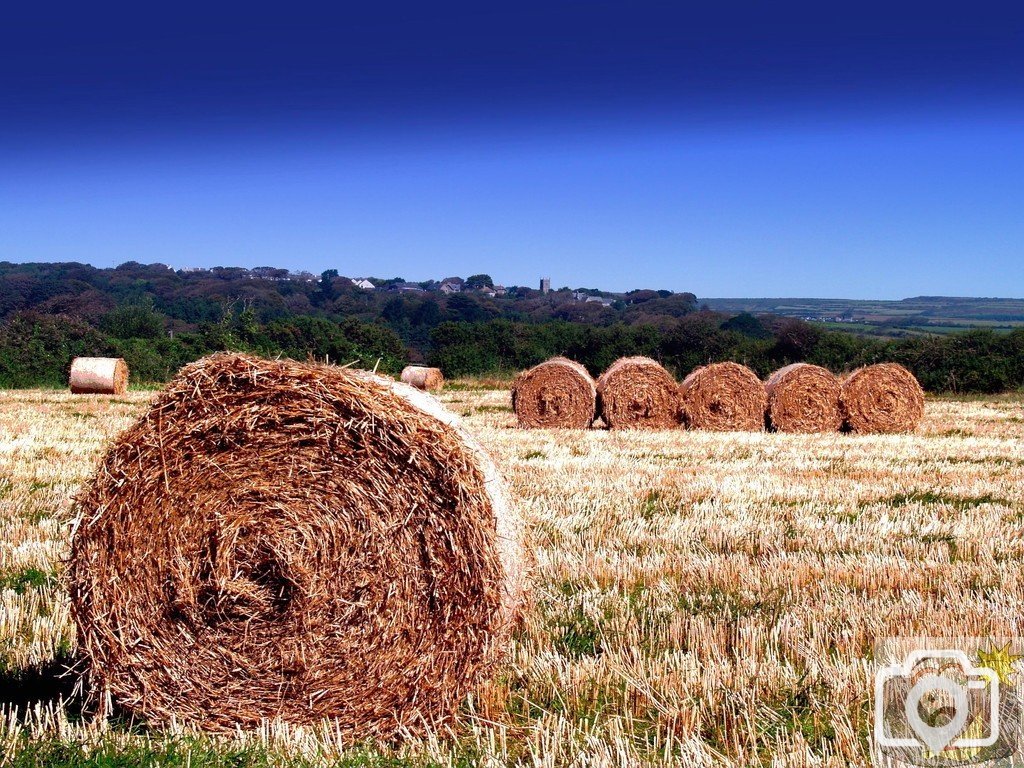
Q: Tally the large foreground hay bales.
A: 1